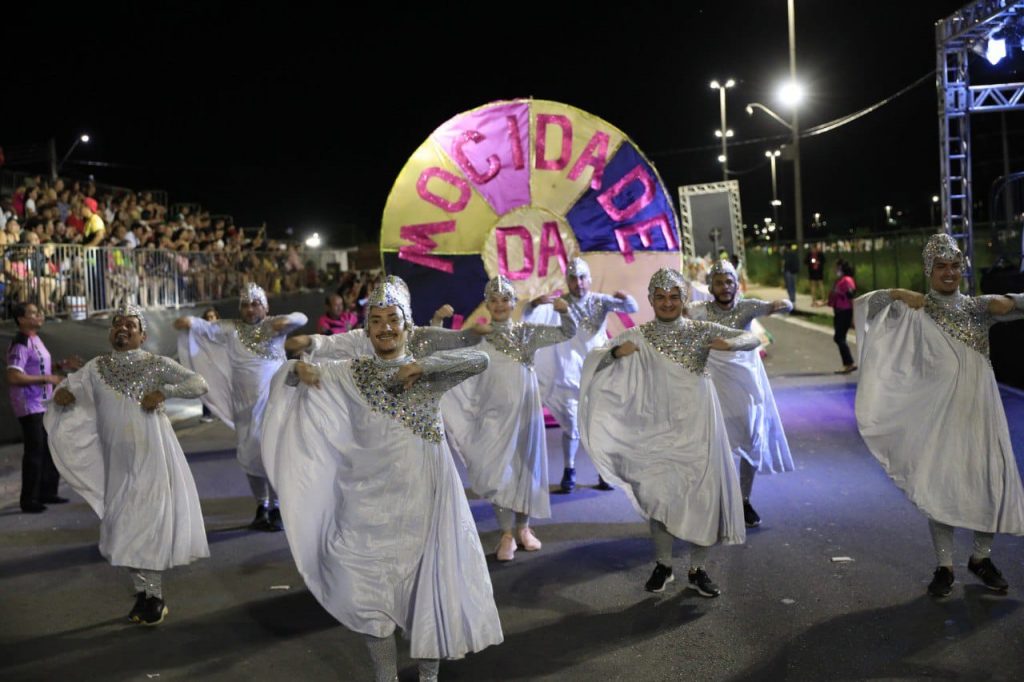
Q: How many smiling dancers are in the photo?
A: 5